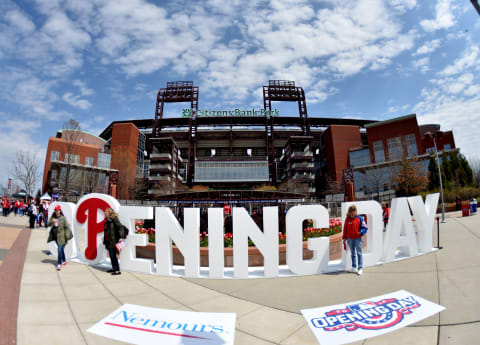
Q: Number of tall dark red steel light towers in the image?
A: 2